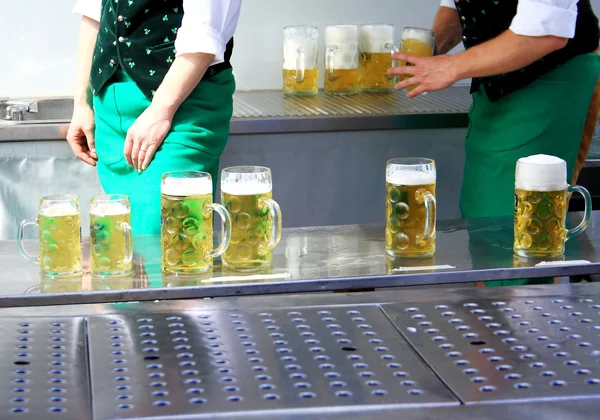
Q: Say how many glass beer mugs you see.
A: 10